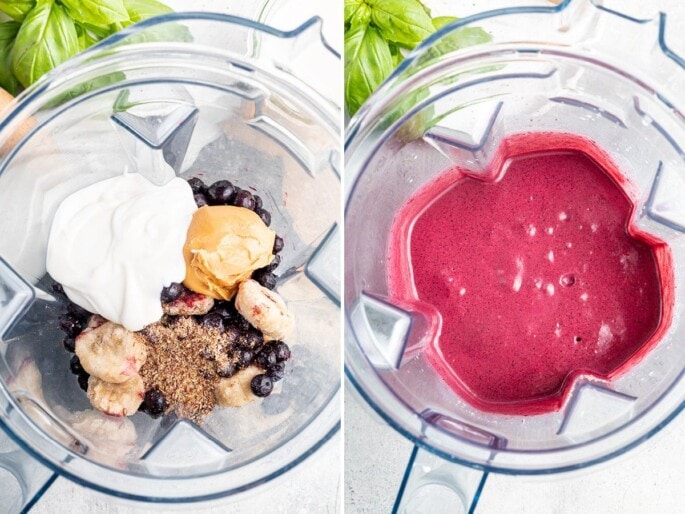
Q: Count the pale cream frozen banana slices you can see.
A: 5